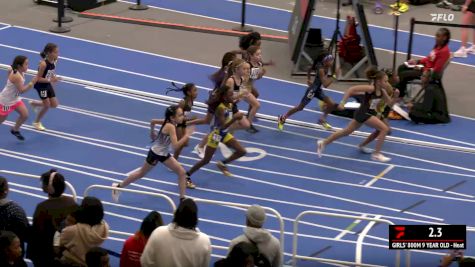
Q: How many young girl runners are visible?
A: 12